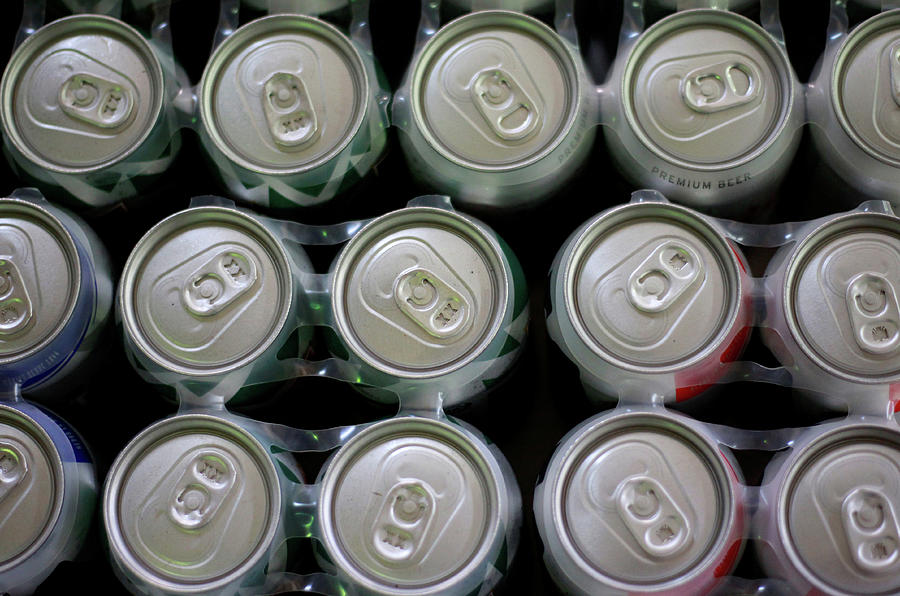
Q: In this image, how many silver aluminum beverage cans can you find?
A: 15